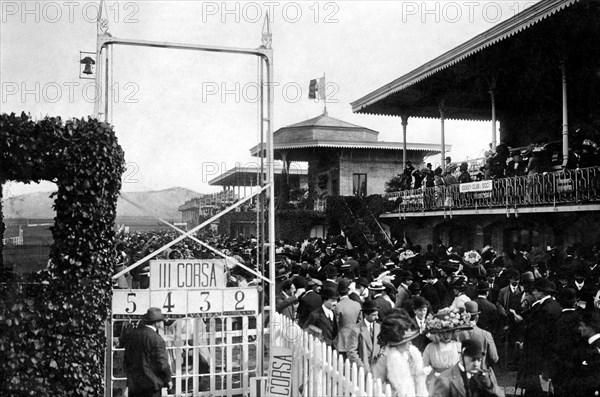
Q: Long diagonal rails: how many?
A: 2